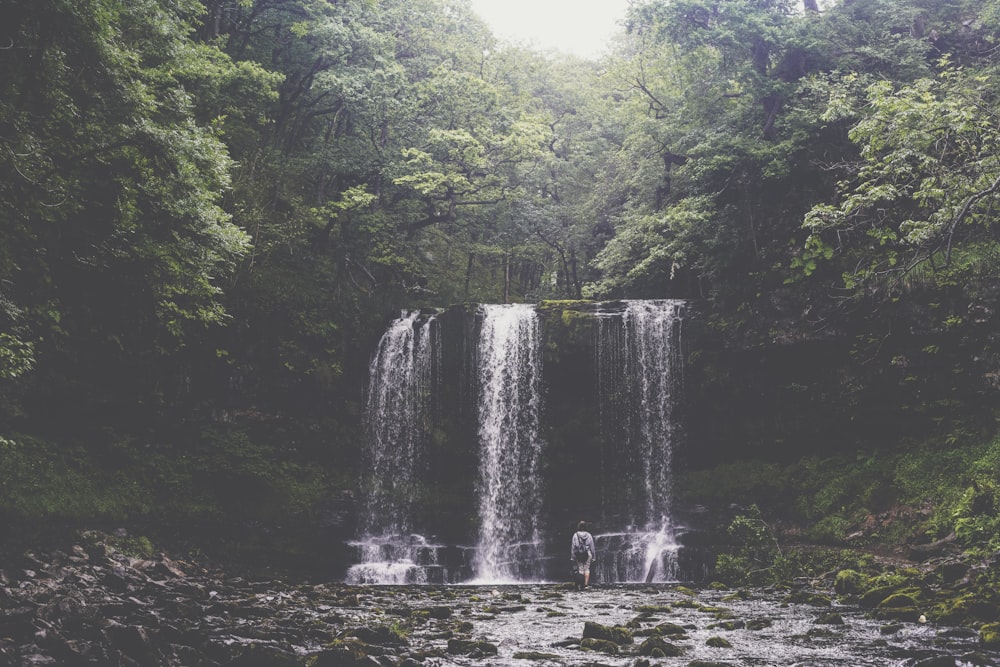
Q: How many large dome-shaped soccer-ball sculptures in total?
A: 0